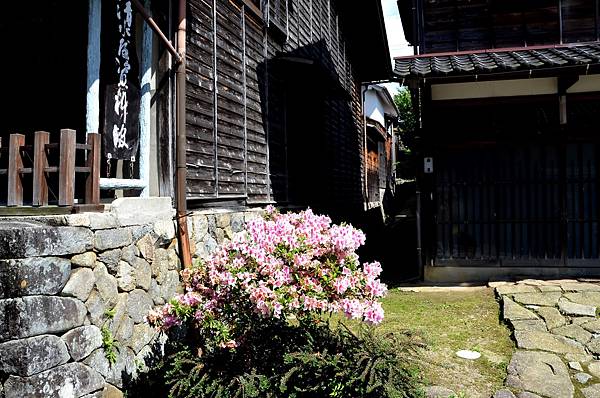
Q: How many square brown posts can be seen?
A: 4